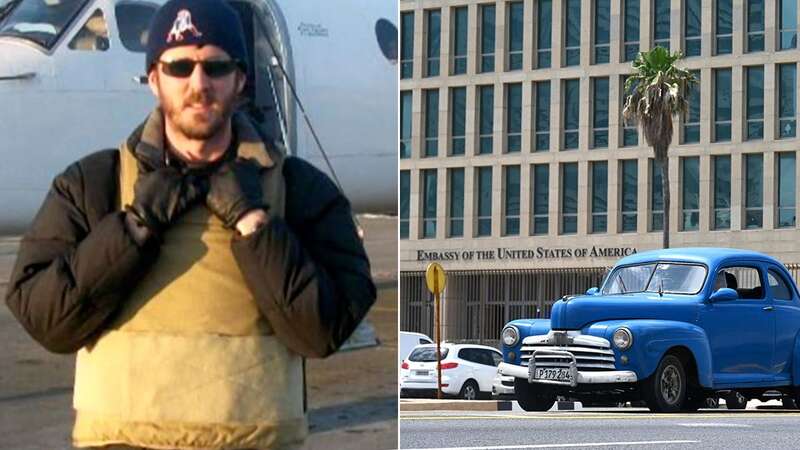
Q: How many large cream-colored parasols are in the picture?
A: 0